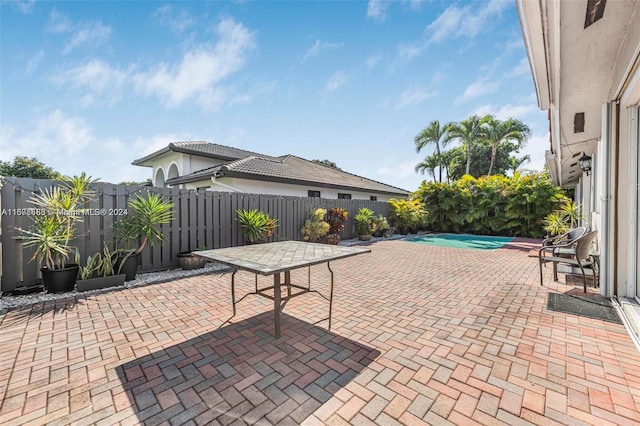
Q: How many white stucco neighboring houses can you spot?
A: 1